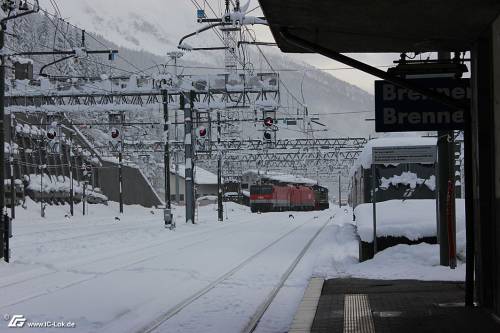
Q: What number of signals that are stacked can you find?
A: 2